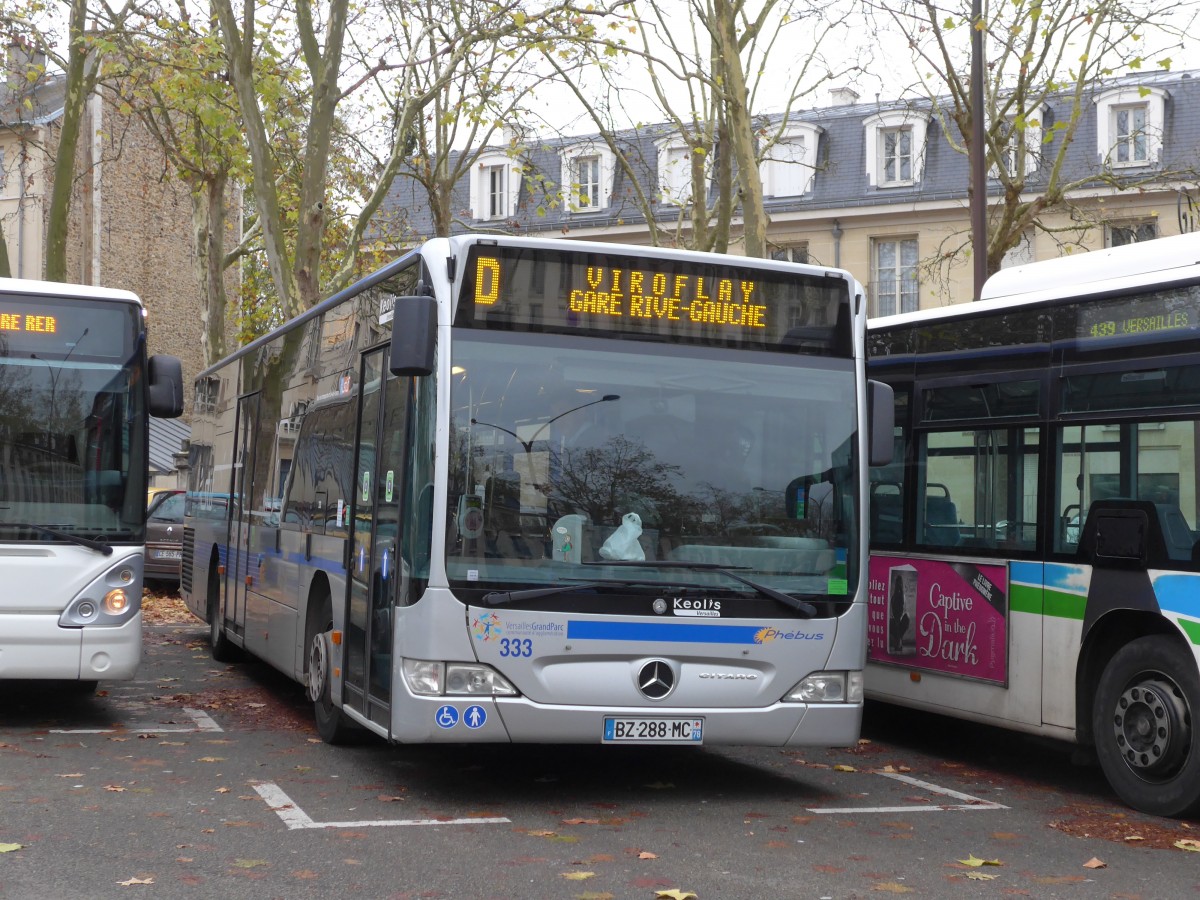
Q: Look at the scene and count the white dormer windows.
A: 7